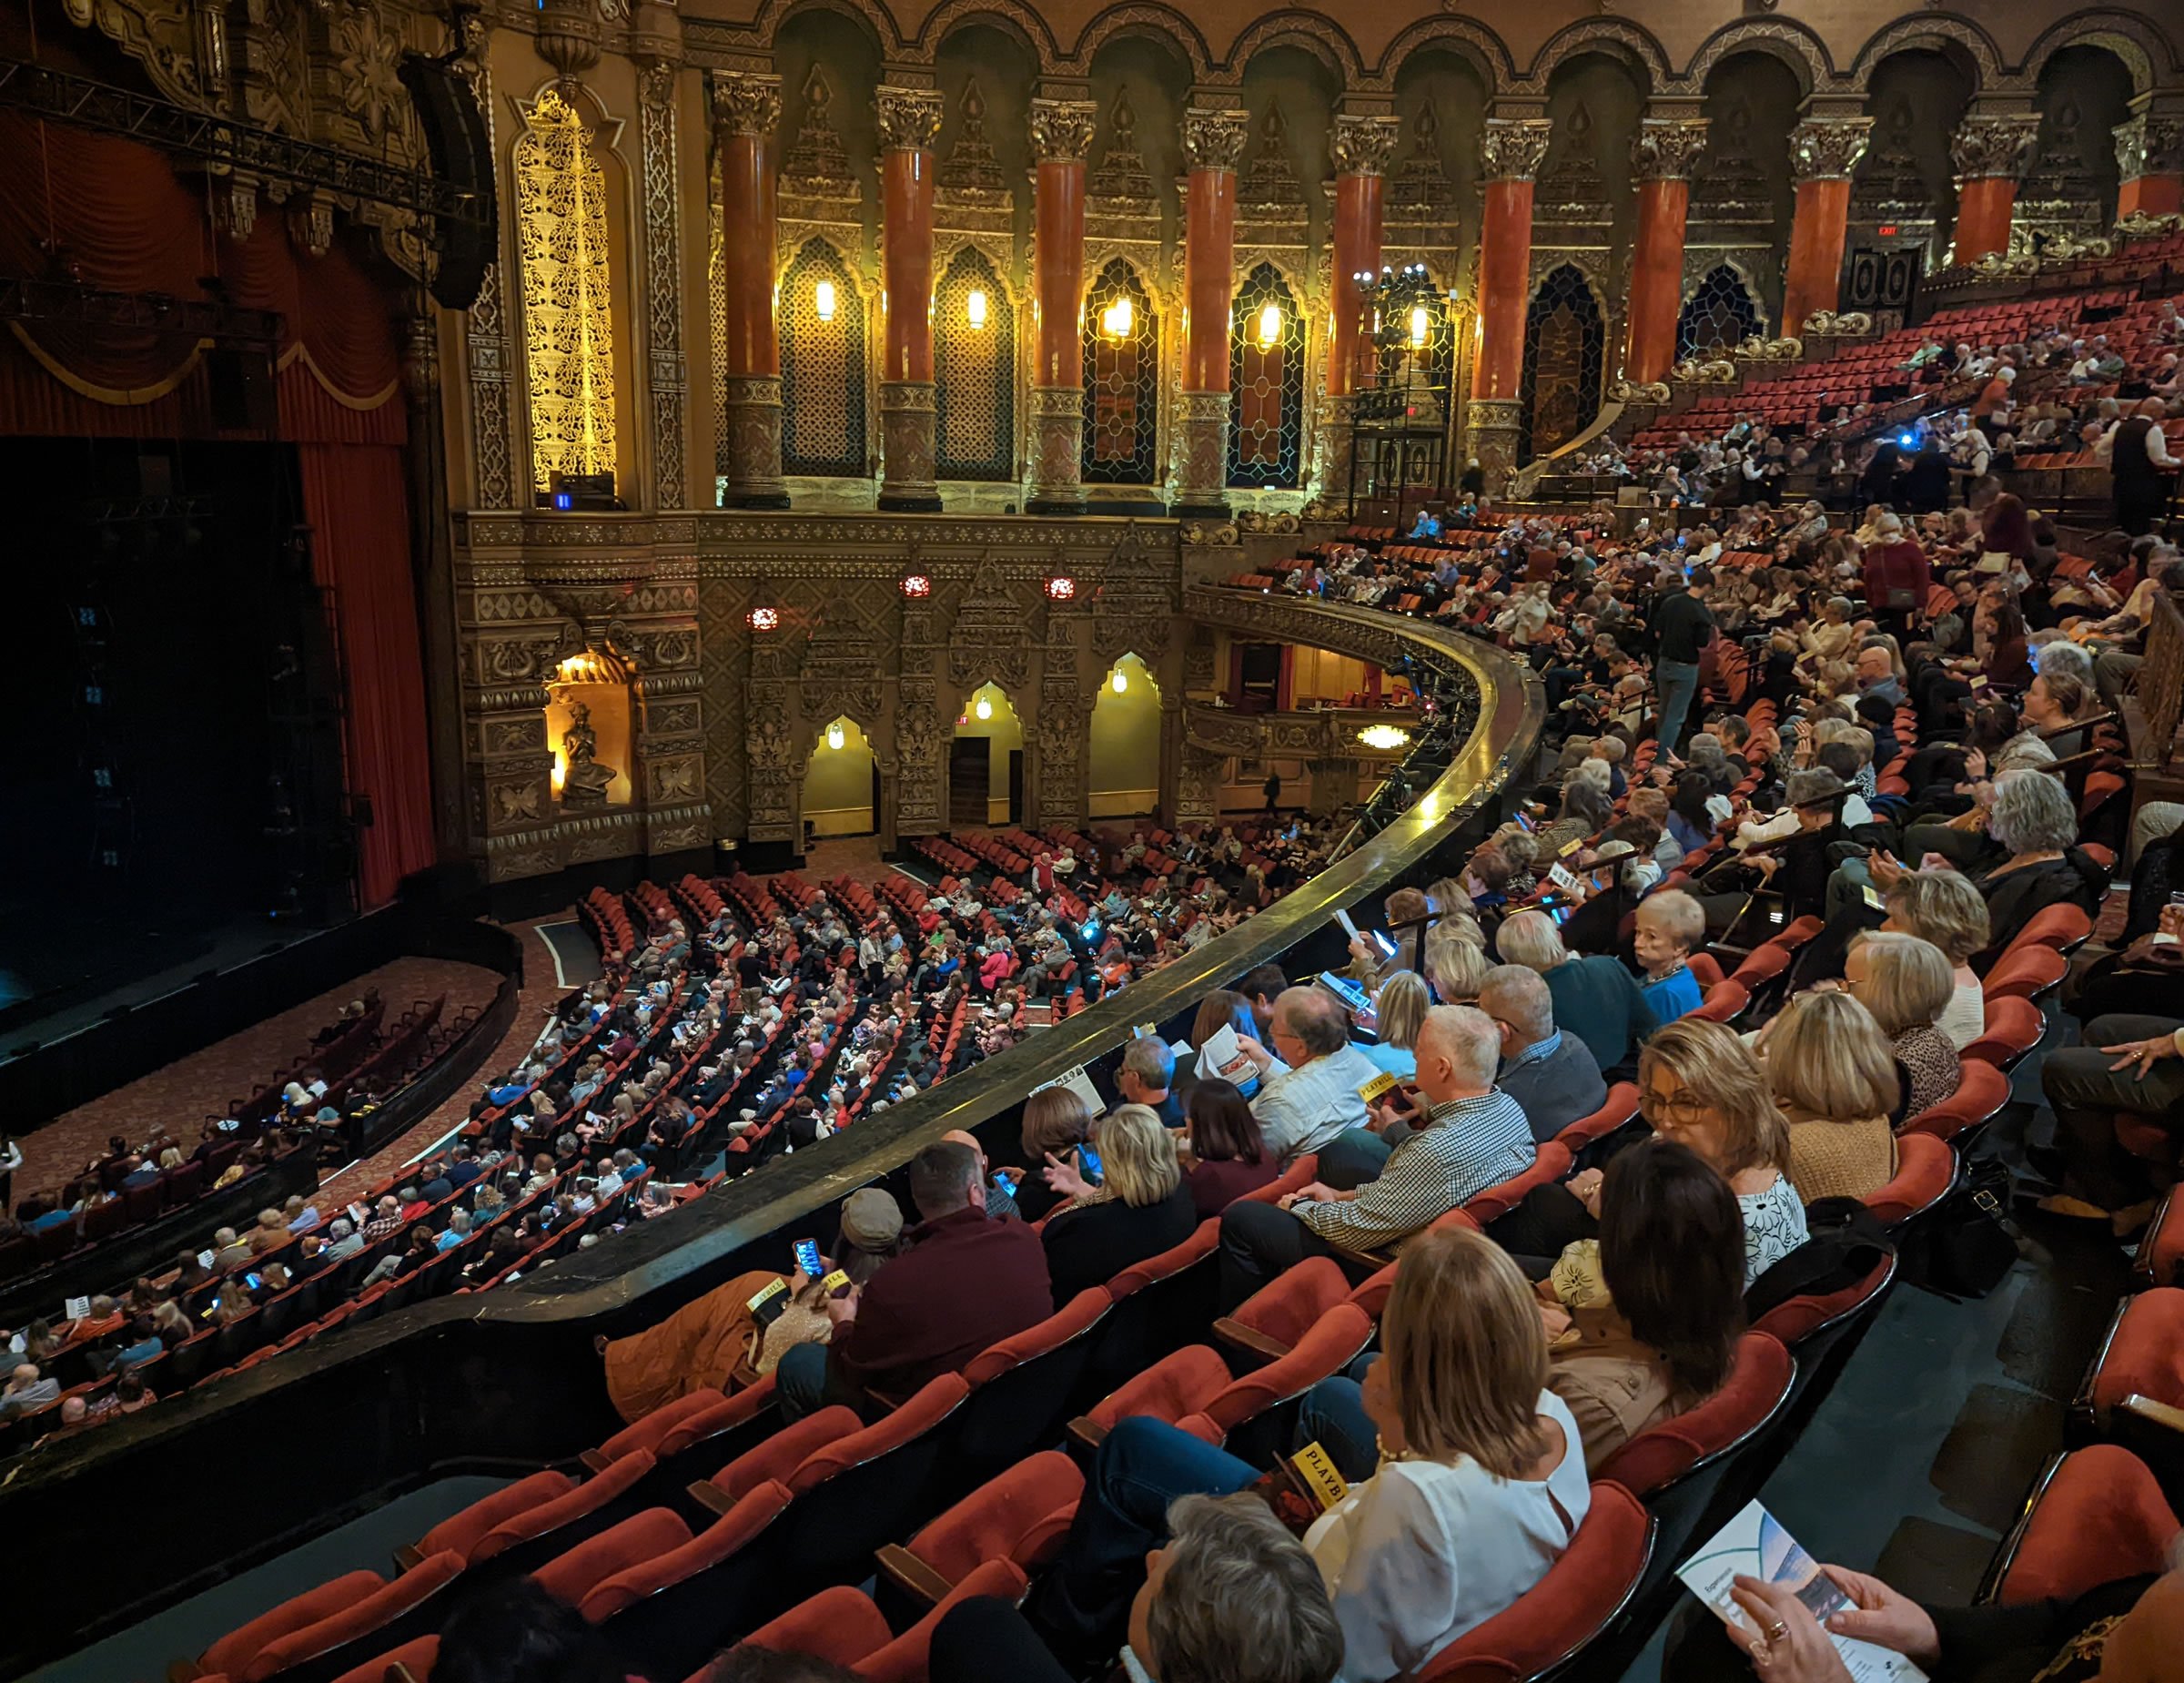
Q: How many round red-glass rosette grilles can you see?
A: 3